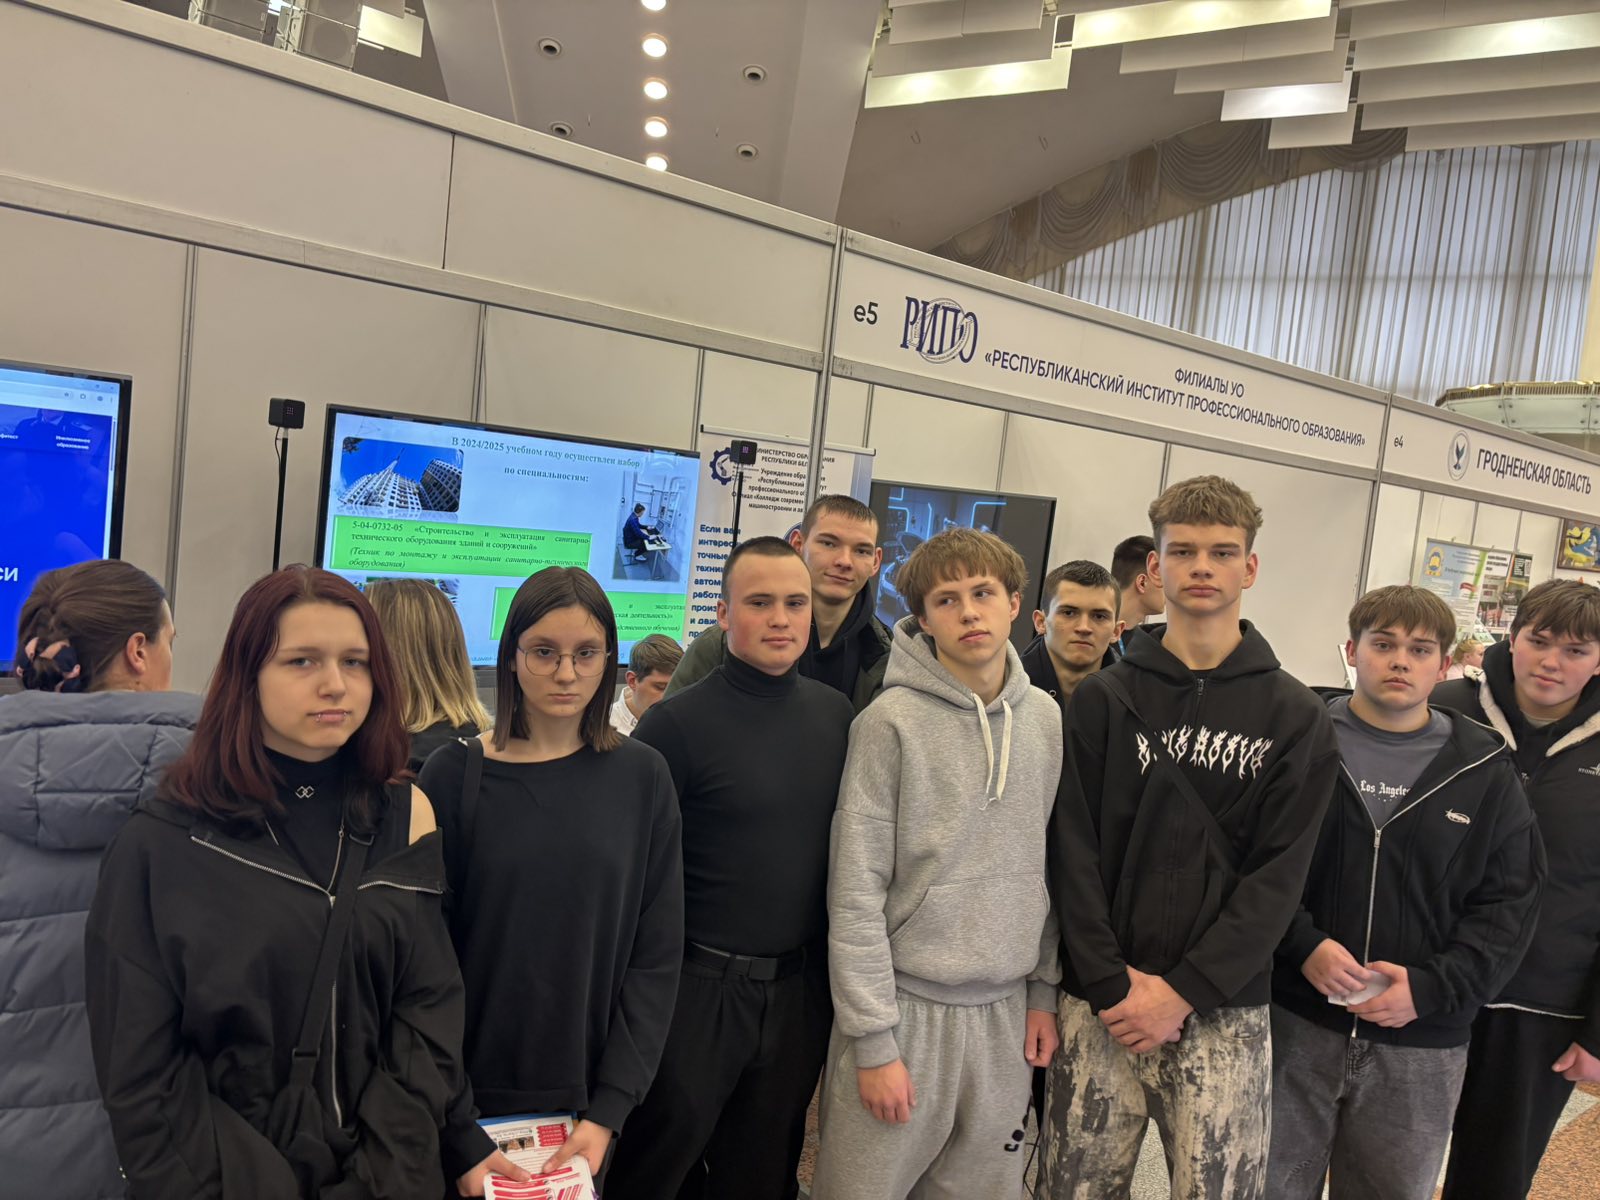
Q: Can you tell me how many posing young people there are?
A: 9